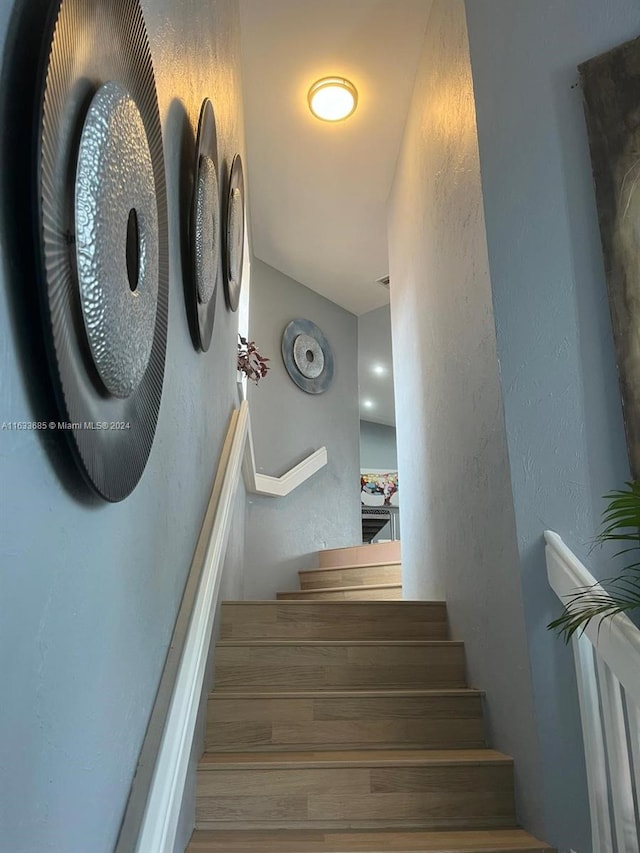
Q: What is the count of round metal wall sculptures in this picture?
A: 4